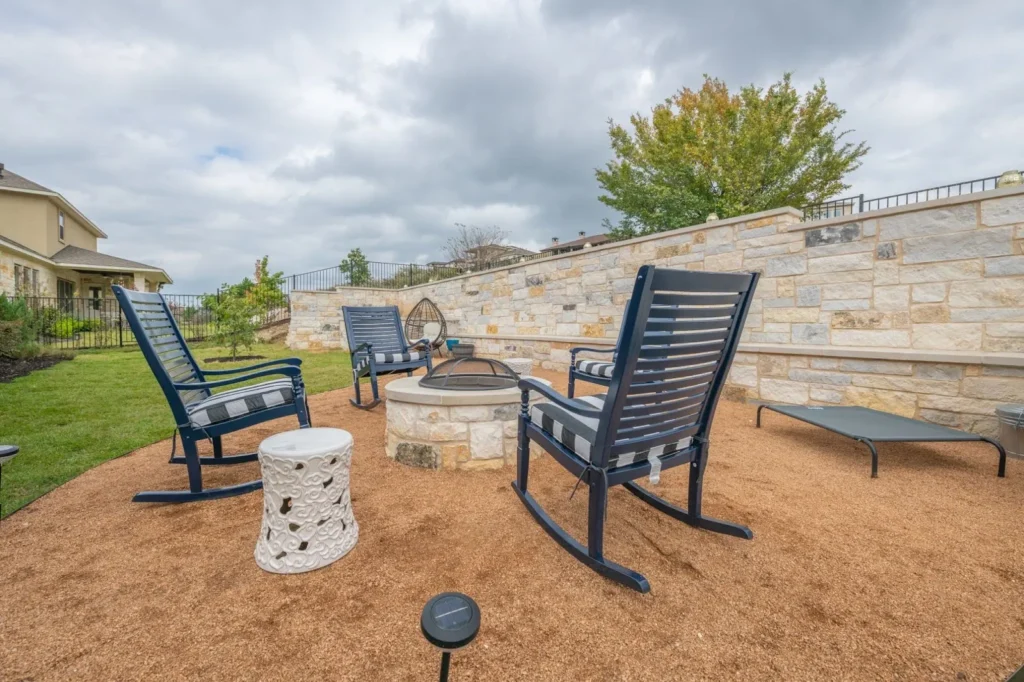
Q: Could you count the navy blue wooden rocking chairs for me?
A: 4